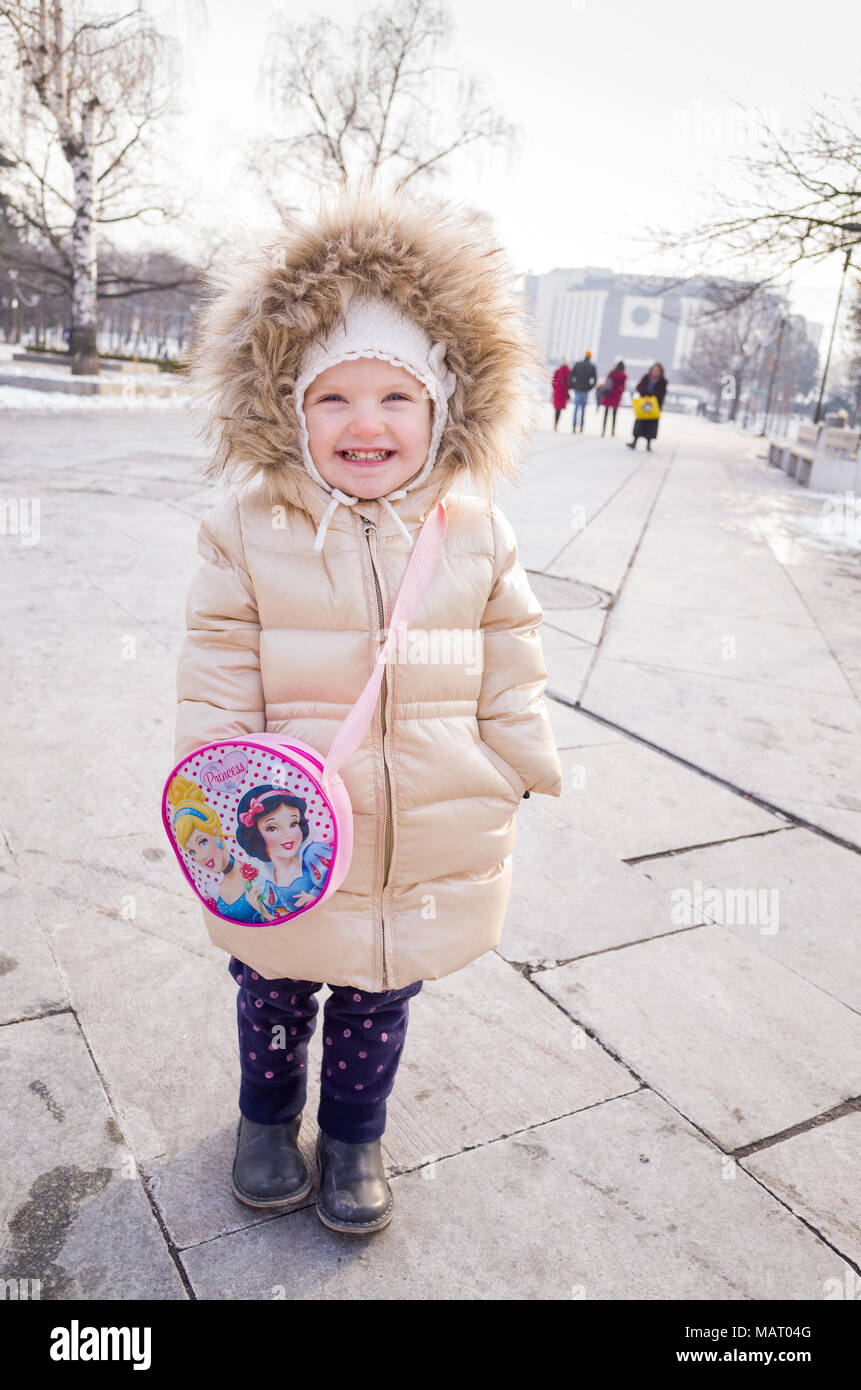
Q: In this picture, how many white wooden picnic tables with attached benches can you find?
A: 0